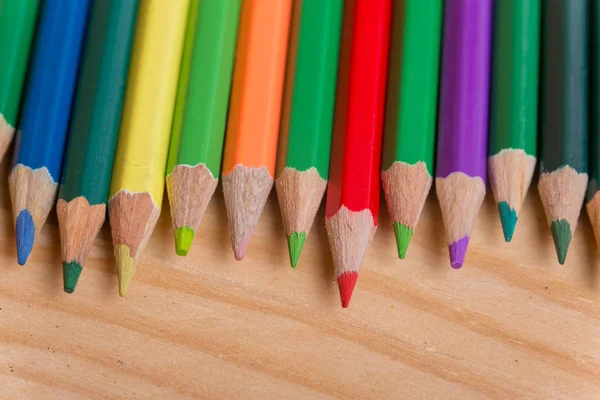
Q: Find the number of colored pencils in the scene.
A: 13